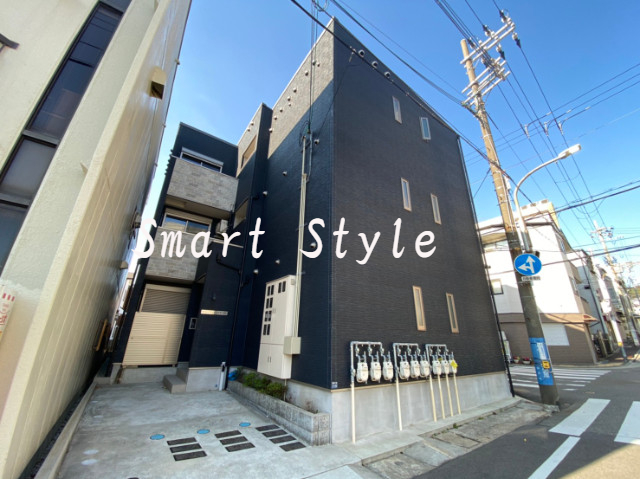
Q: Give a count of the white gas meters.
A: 9